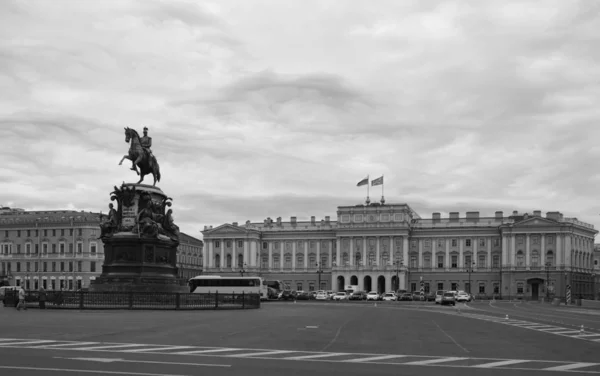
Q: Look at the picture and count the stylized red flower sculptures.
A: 0